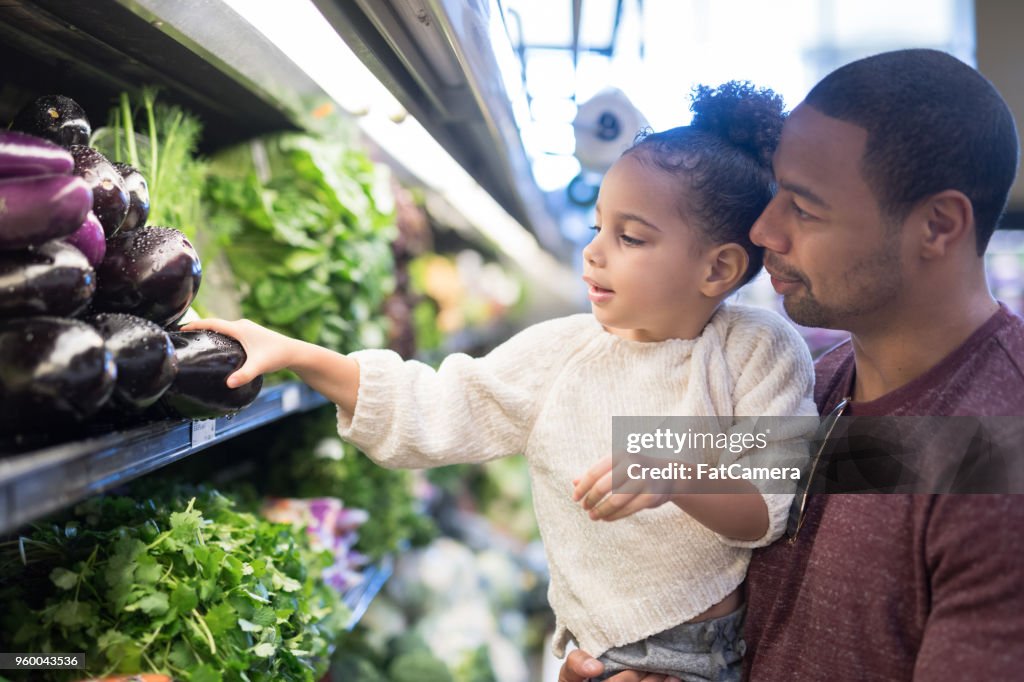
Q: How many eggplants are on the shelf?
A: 11